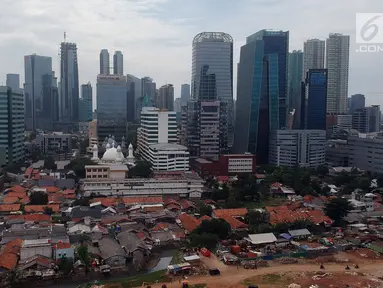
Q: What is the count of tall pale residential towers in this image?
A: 2